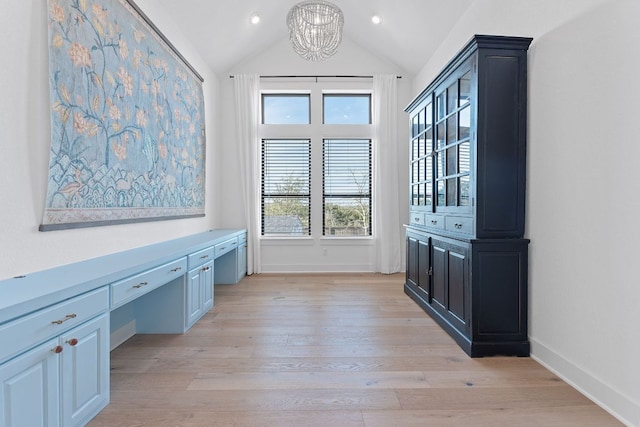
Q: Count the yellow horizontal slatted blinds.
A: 0